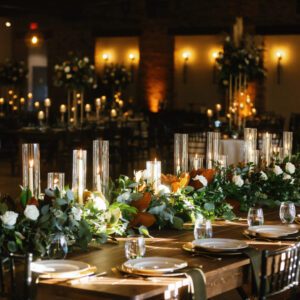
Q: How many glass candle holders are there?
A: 14